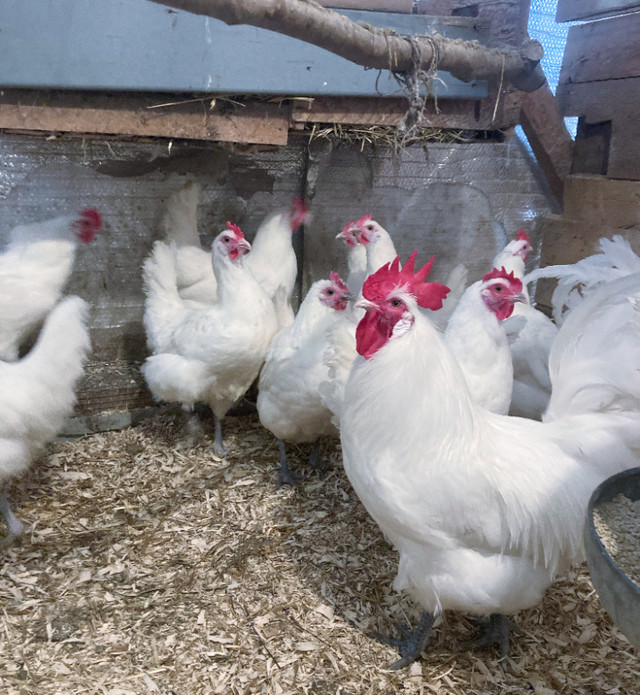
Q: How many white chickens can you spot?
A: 10